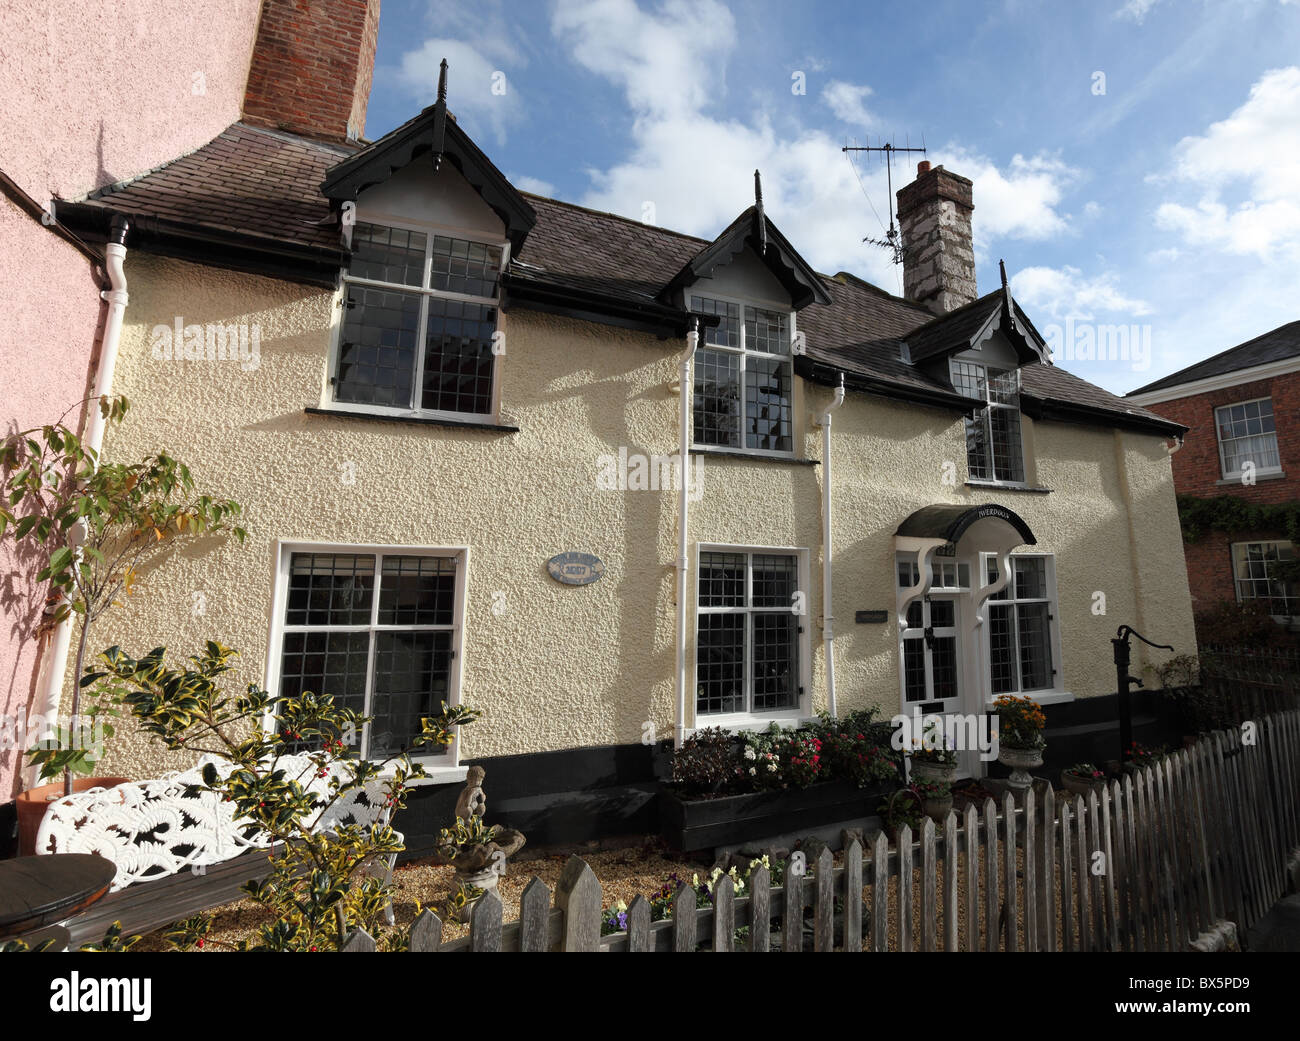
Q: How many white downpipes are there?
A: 3